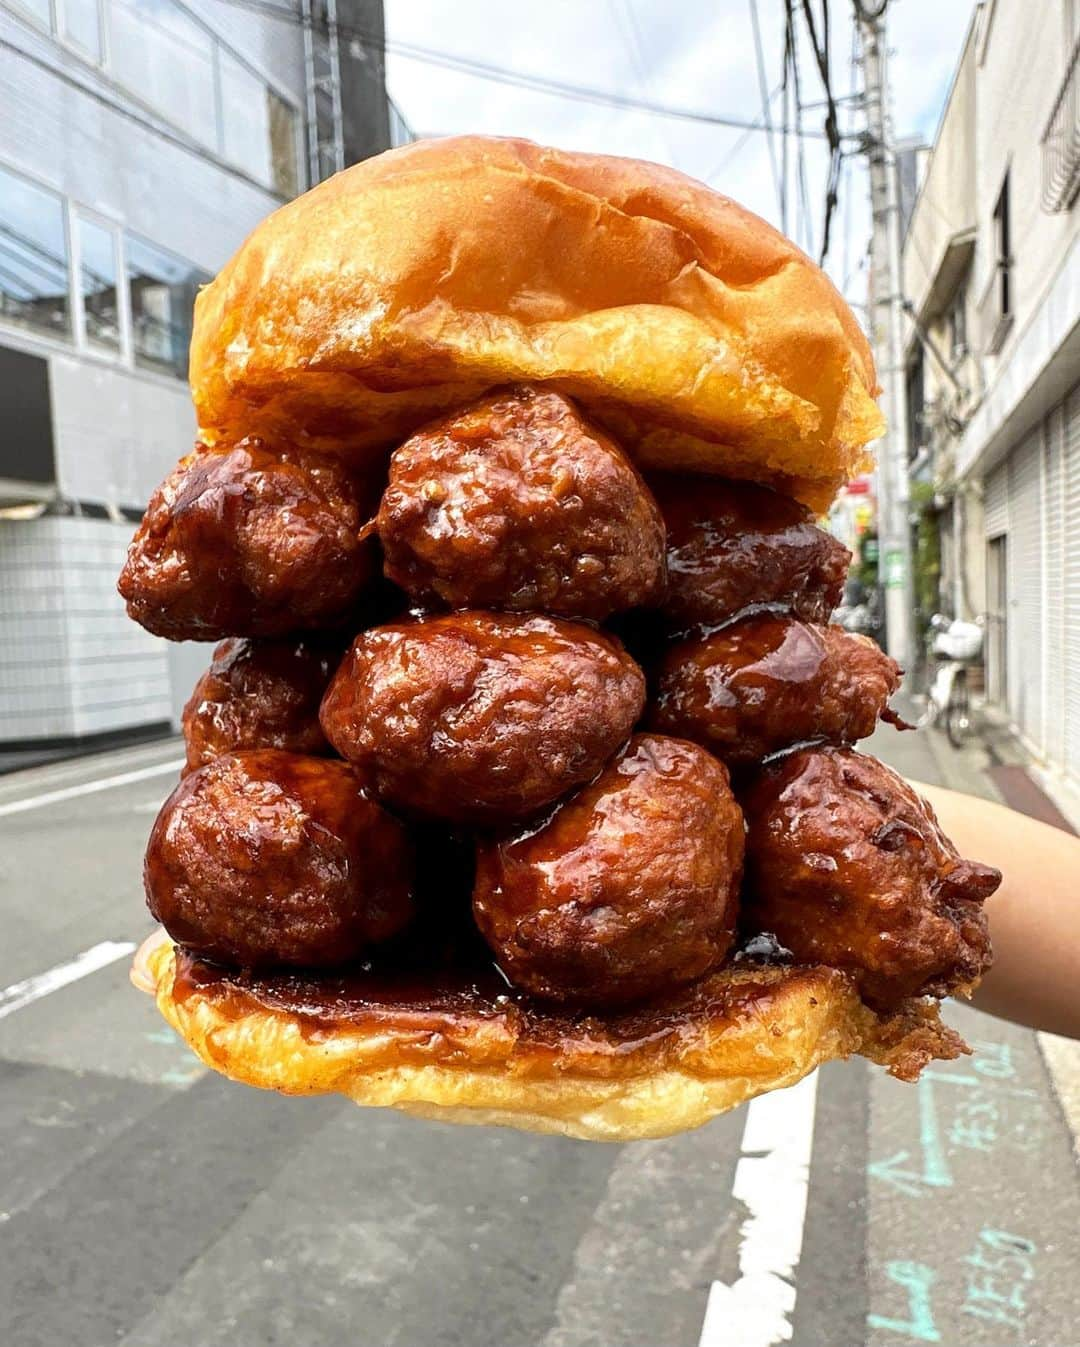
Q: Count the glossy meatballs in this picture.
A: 9